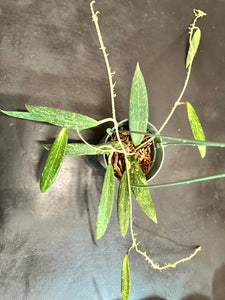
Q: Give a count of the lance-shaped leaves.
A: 11